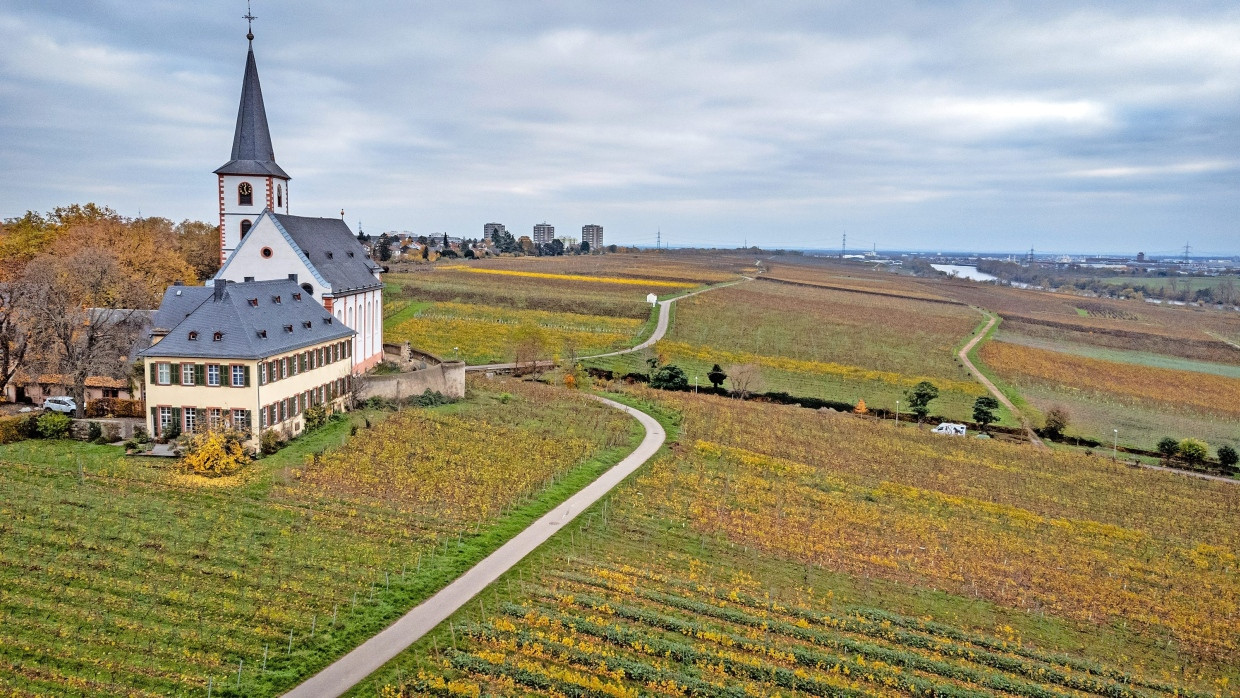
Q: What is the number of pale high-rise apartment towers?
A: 3